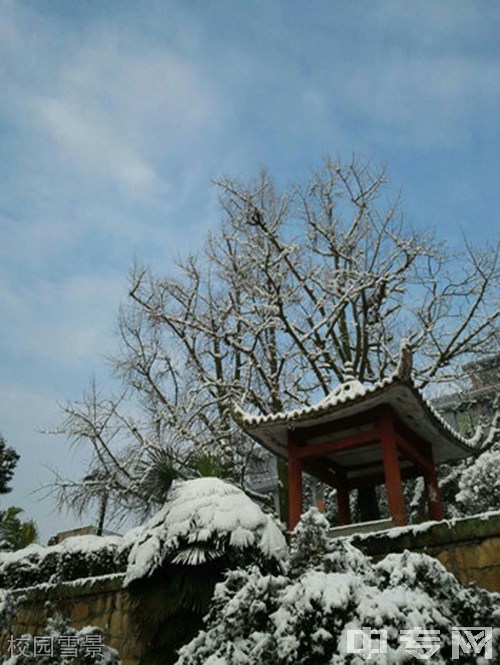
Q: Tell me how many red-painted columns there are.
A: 4